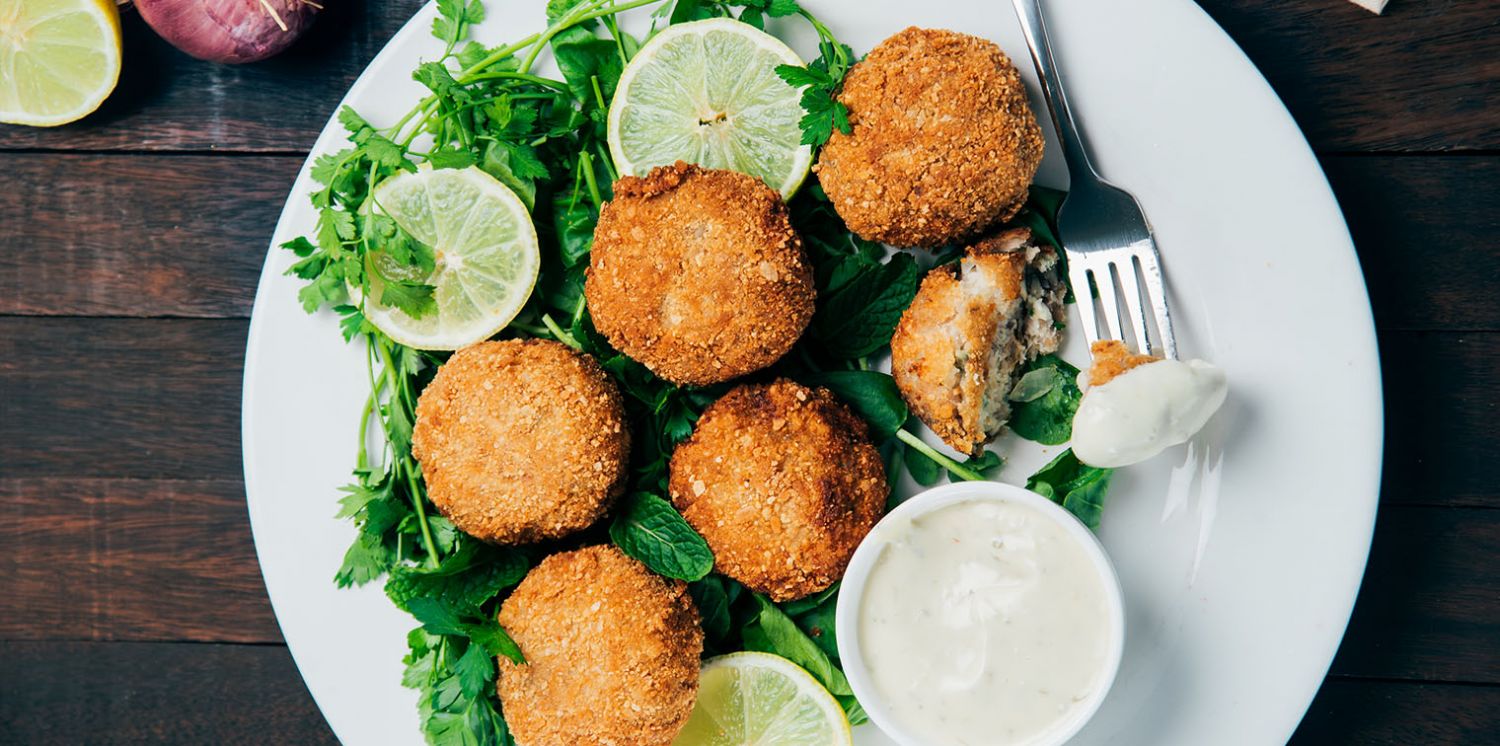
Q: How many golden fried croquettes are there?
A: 6